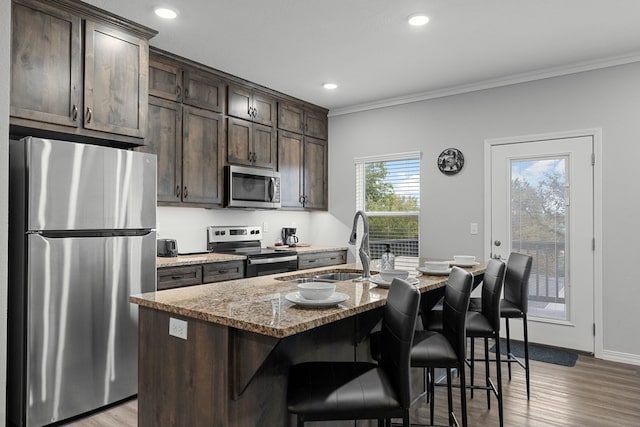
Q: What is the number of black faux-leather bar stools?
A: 4